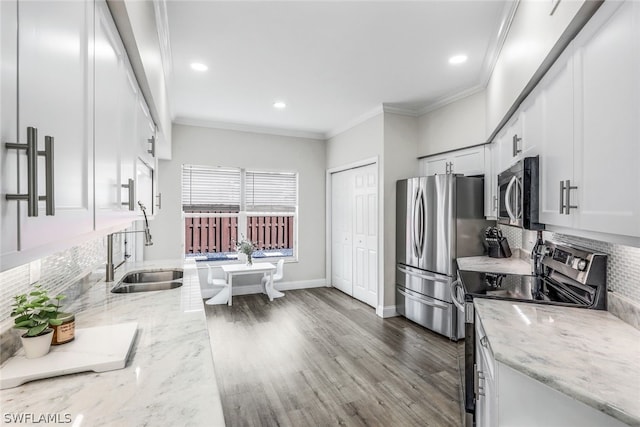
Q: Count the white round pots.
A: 1